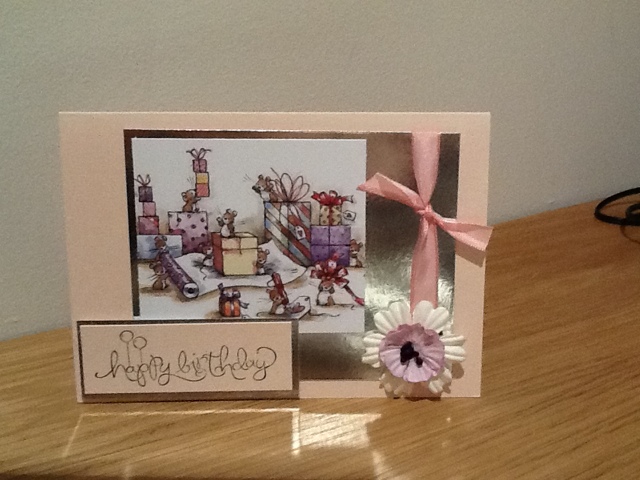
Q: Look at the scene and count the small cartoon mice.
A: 10